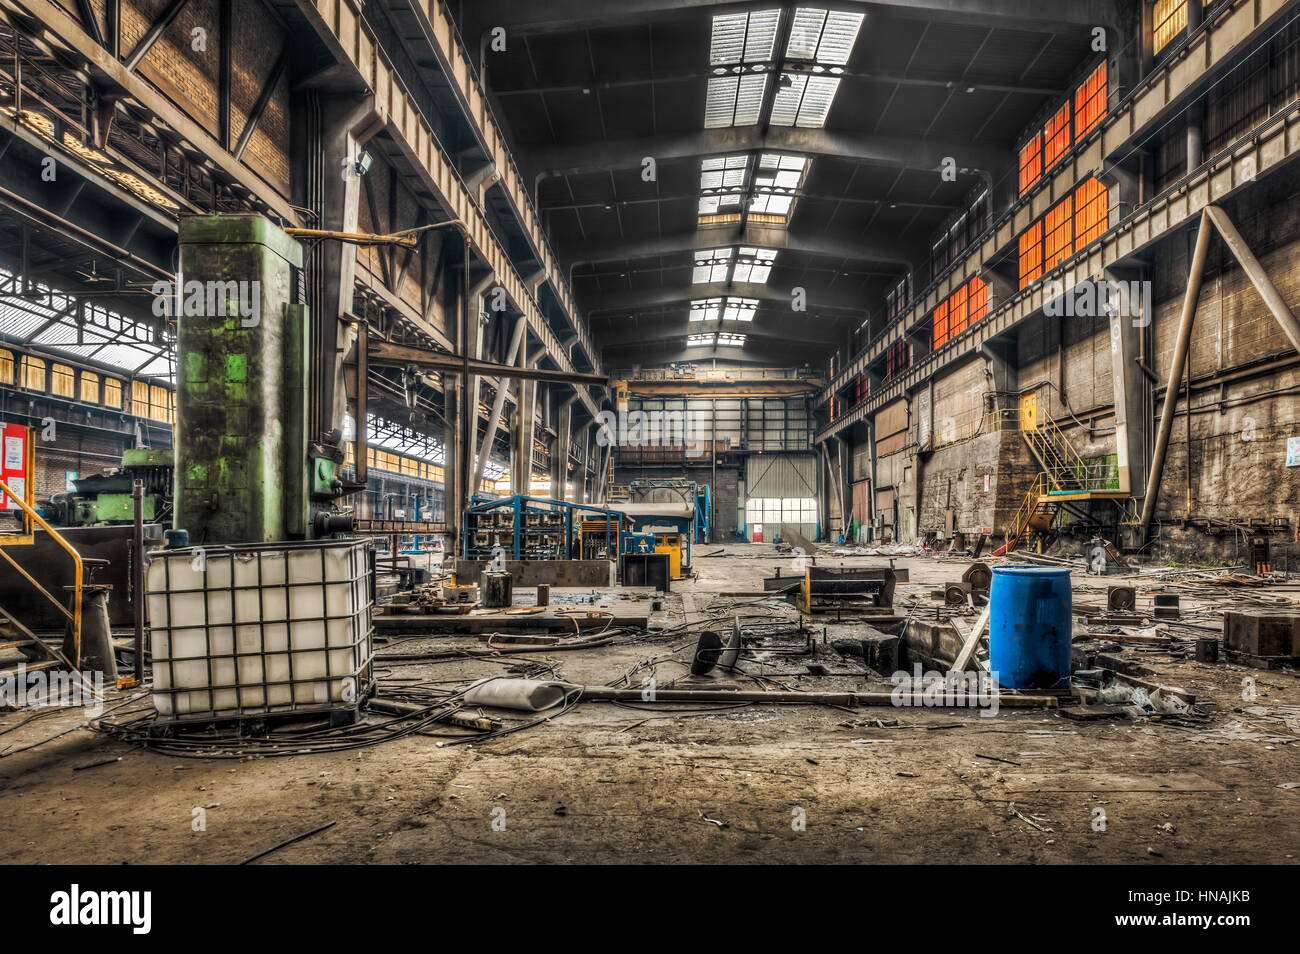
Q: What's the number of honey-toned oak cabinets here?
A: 0